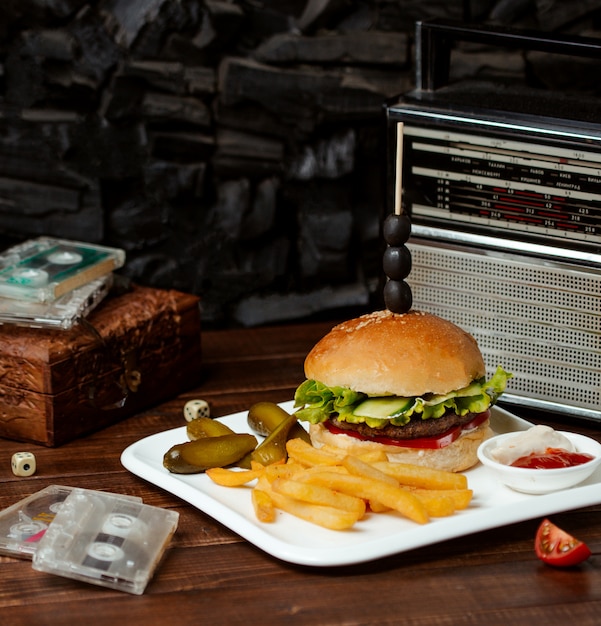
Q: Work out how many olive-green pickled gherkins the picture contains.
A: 4